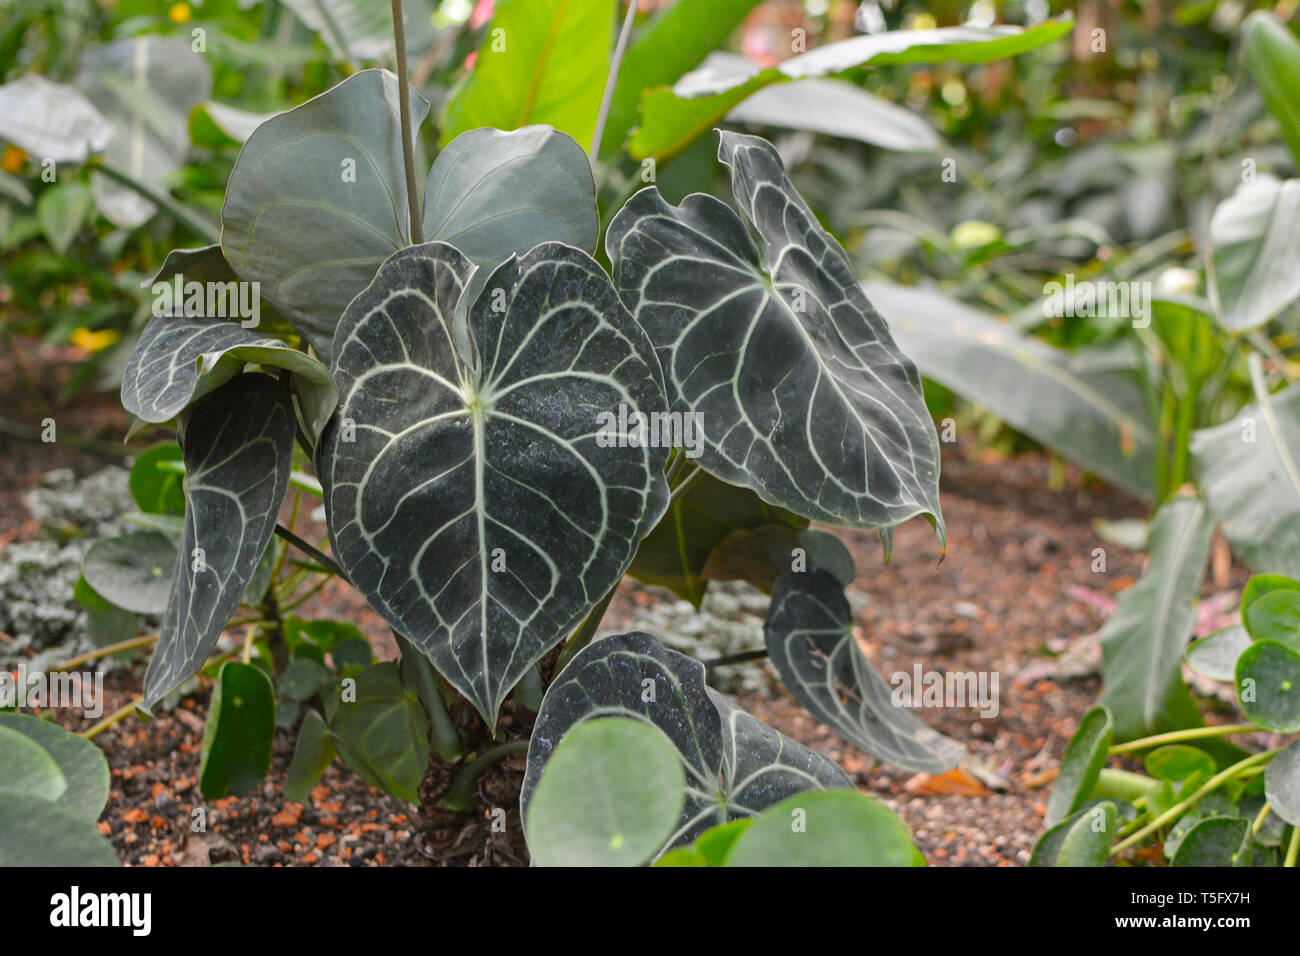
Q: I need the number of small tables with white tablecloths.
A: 0